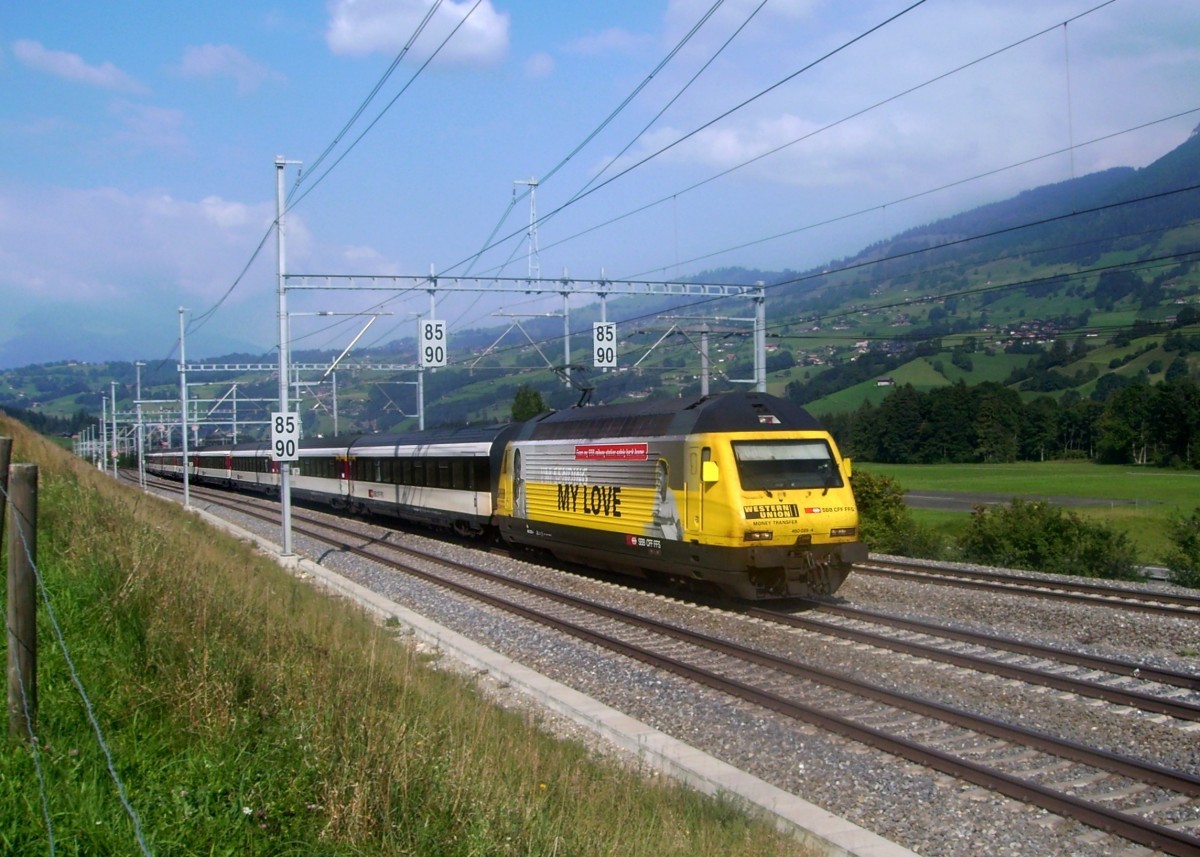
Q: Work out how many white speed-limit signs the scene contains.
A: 3